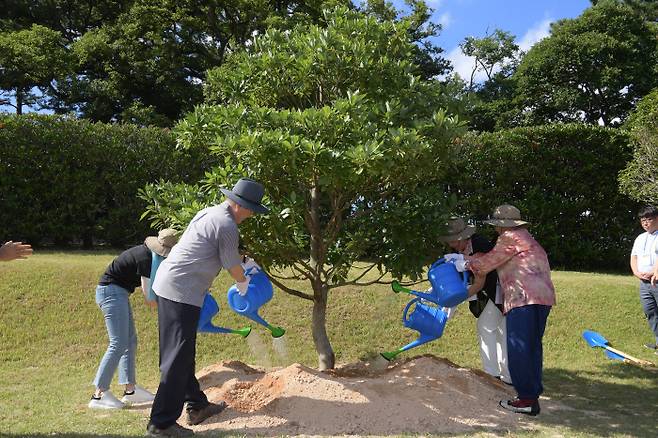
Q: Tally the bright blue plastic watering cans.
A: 4